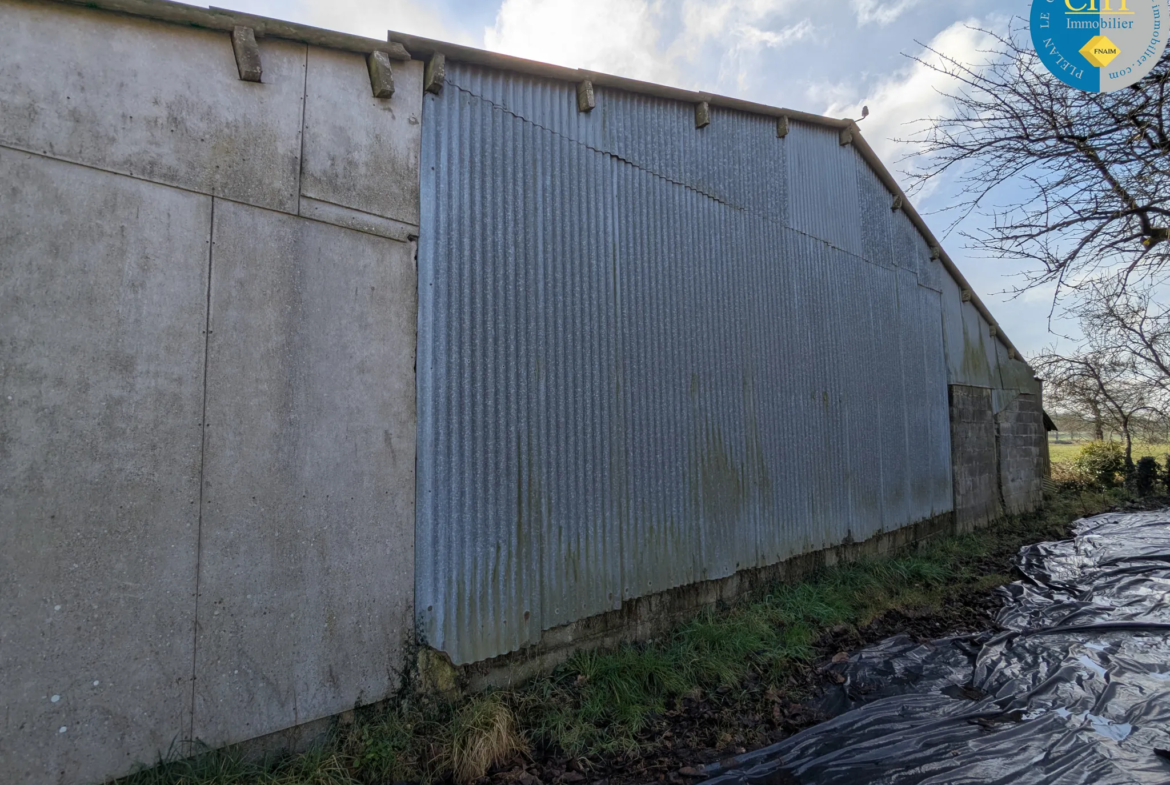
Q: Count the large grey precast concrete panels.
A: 4